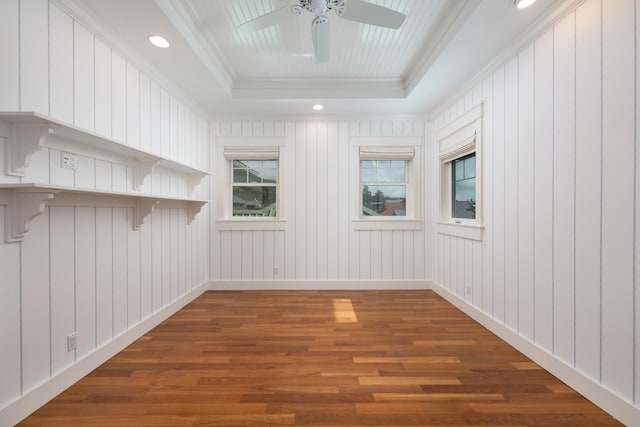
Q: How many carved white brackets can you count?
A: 6